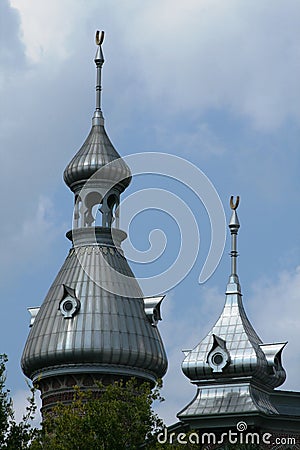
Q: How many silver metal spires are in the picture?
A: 2